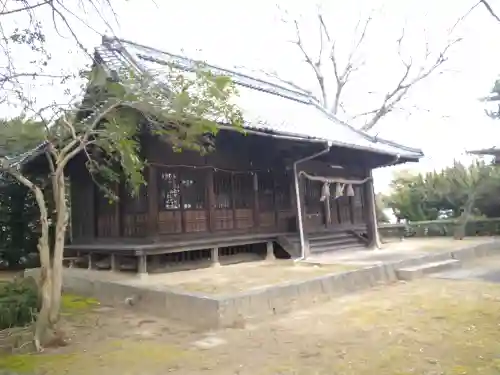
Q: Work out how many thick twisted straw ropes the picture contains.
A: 1